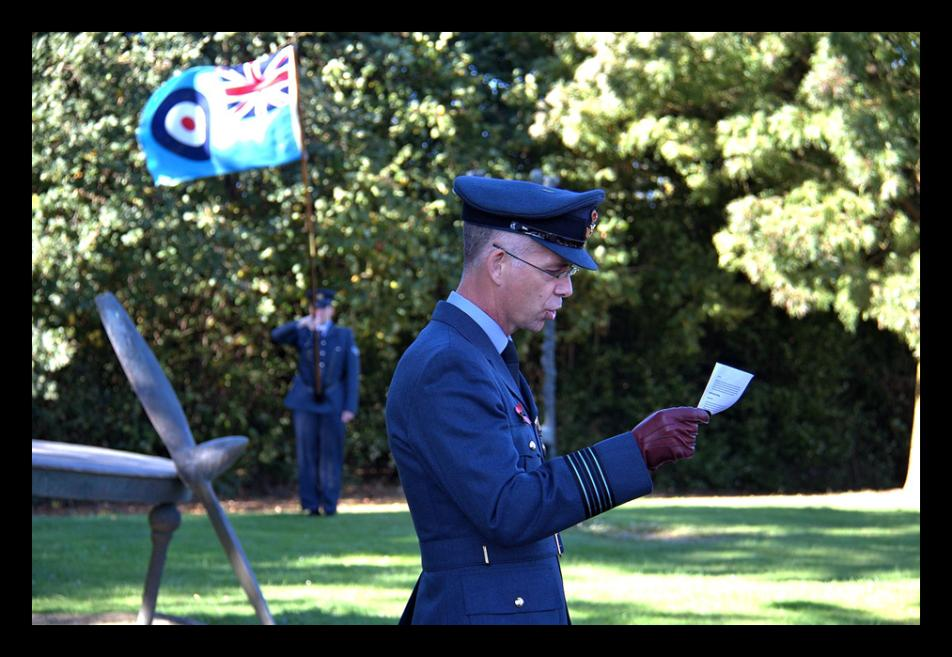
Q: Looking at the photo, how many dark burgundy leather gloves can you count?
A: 1